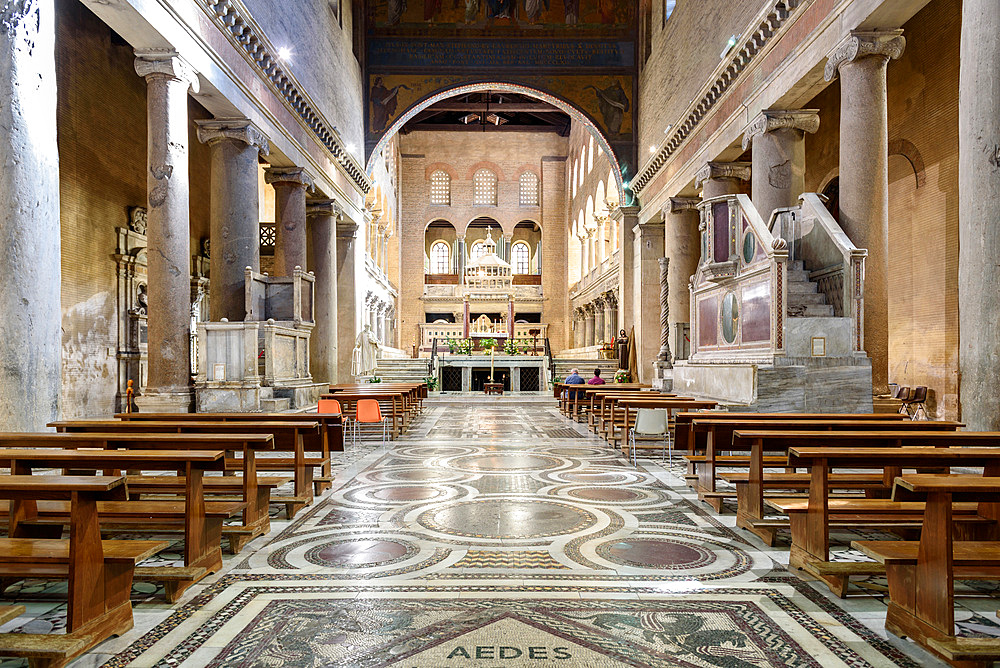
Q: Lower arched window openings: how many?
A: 3